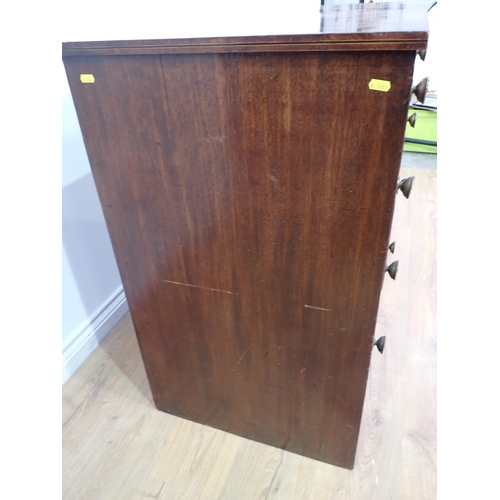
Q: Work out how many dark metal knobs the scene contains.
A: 7